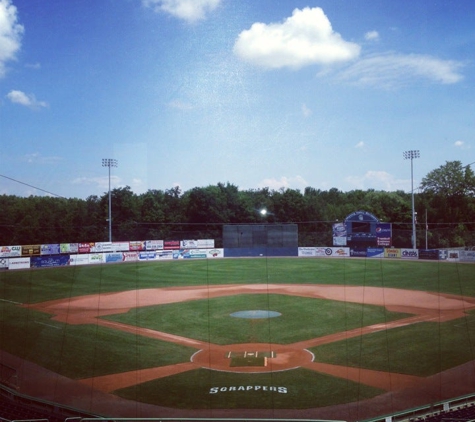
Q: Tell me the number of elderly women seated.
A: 0